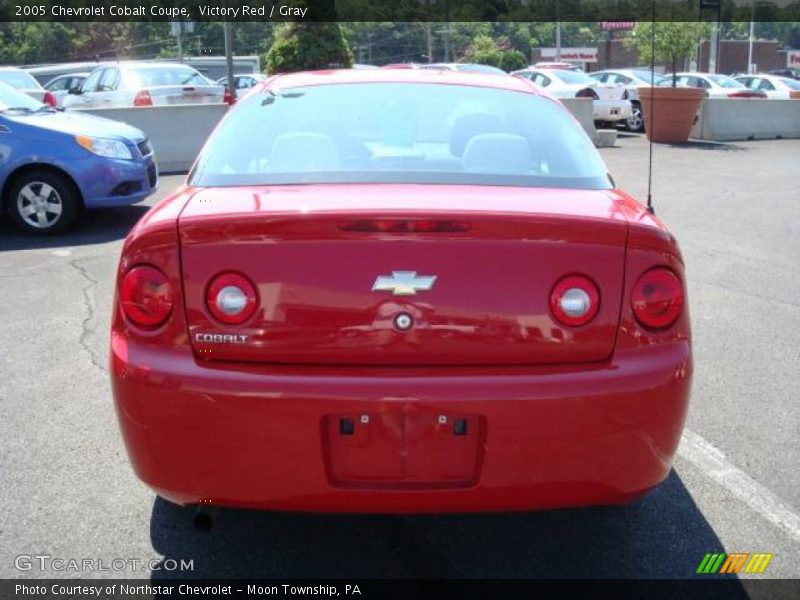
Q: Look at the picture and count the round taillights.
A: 4